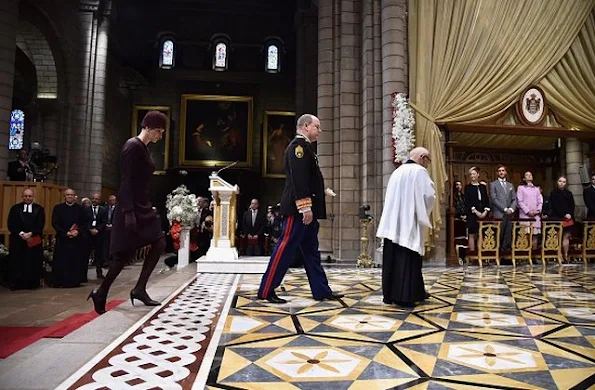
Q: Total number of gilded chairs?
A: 4